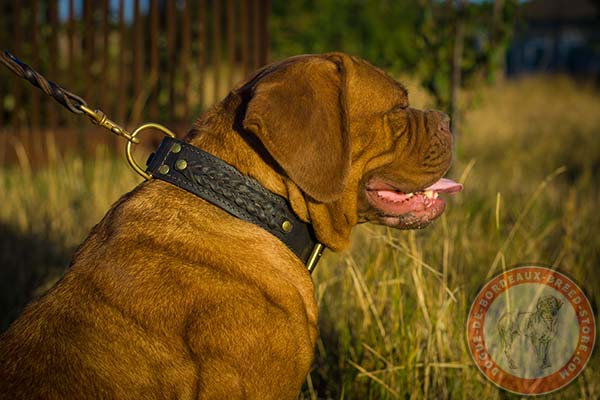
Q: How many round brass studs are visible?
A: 4